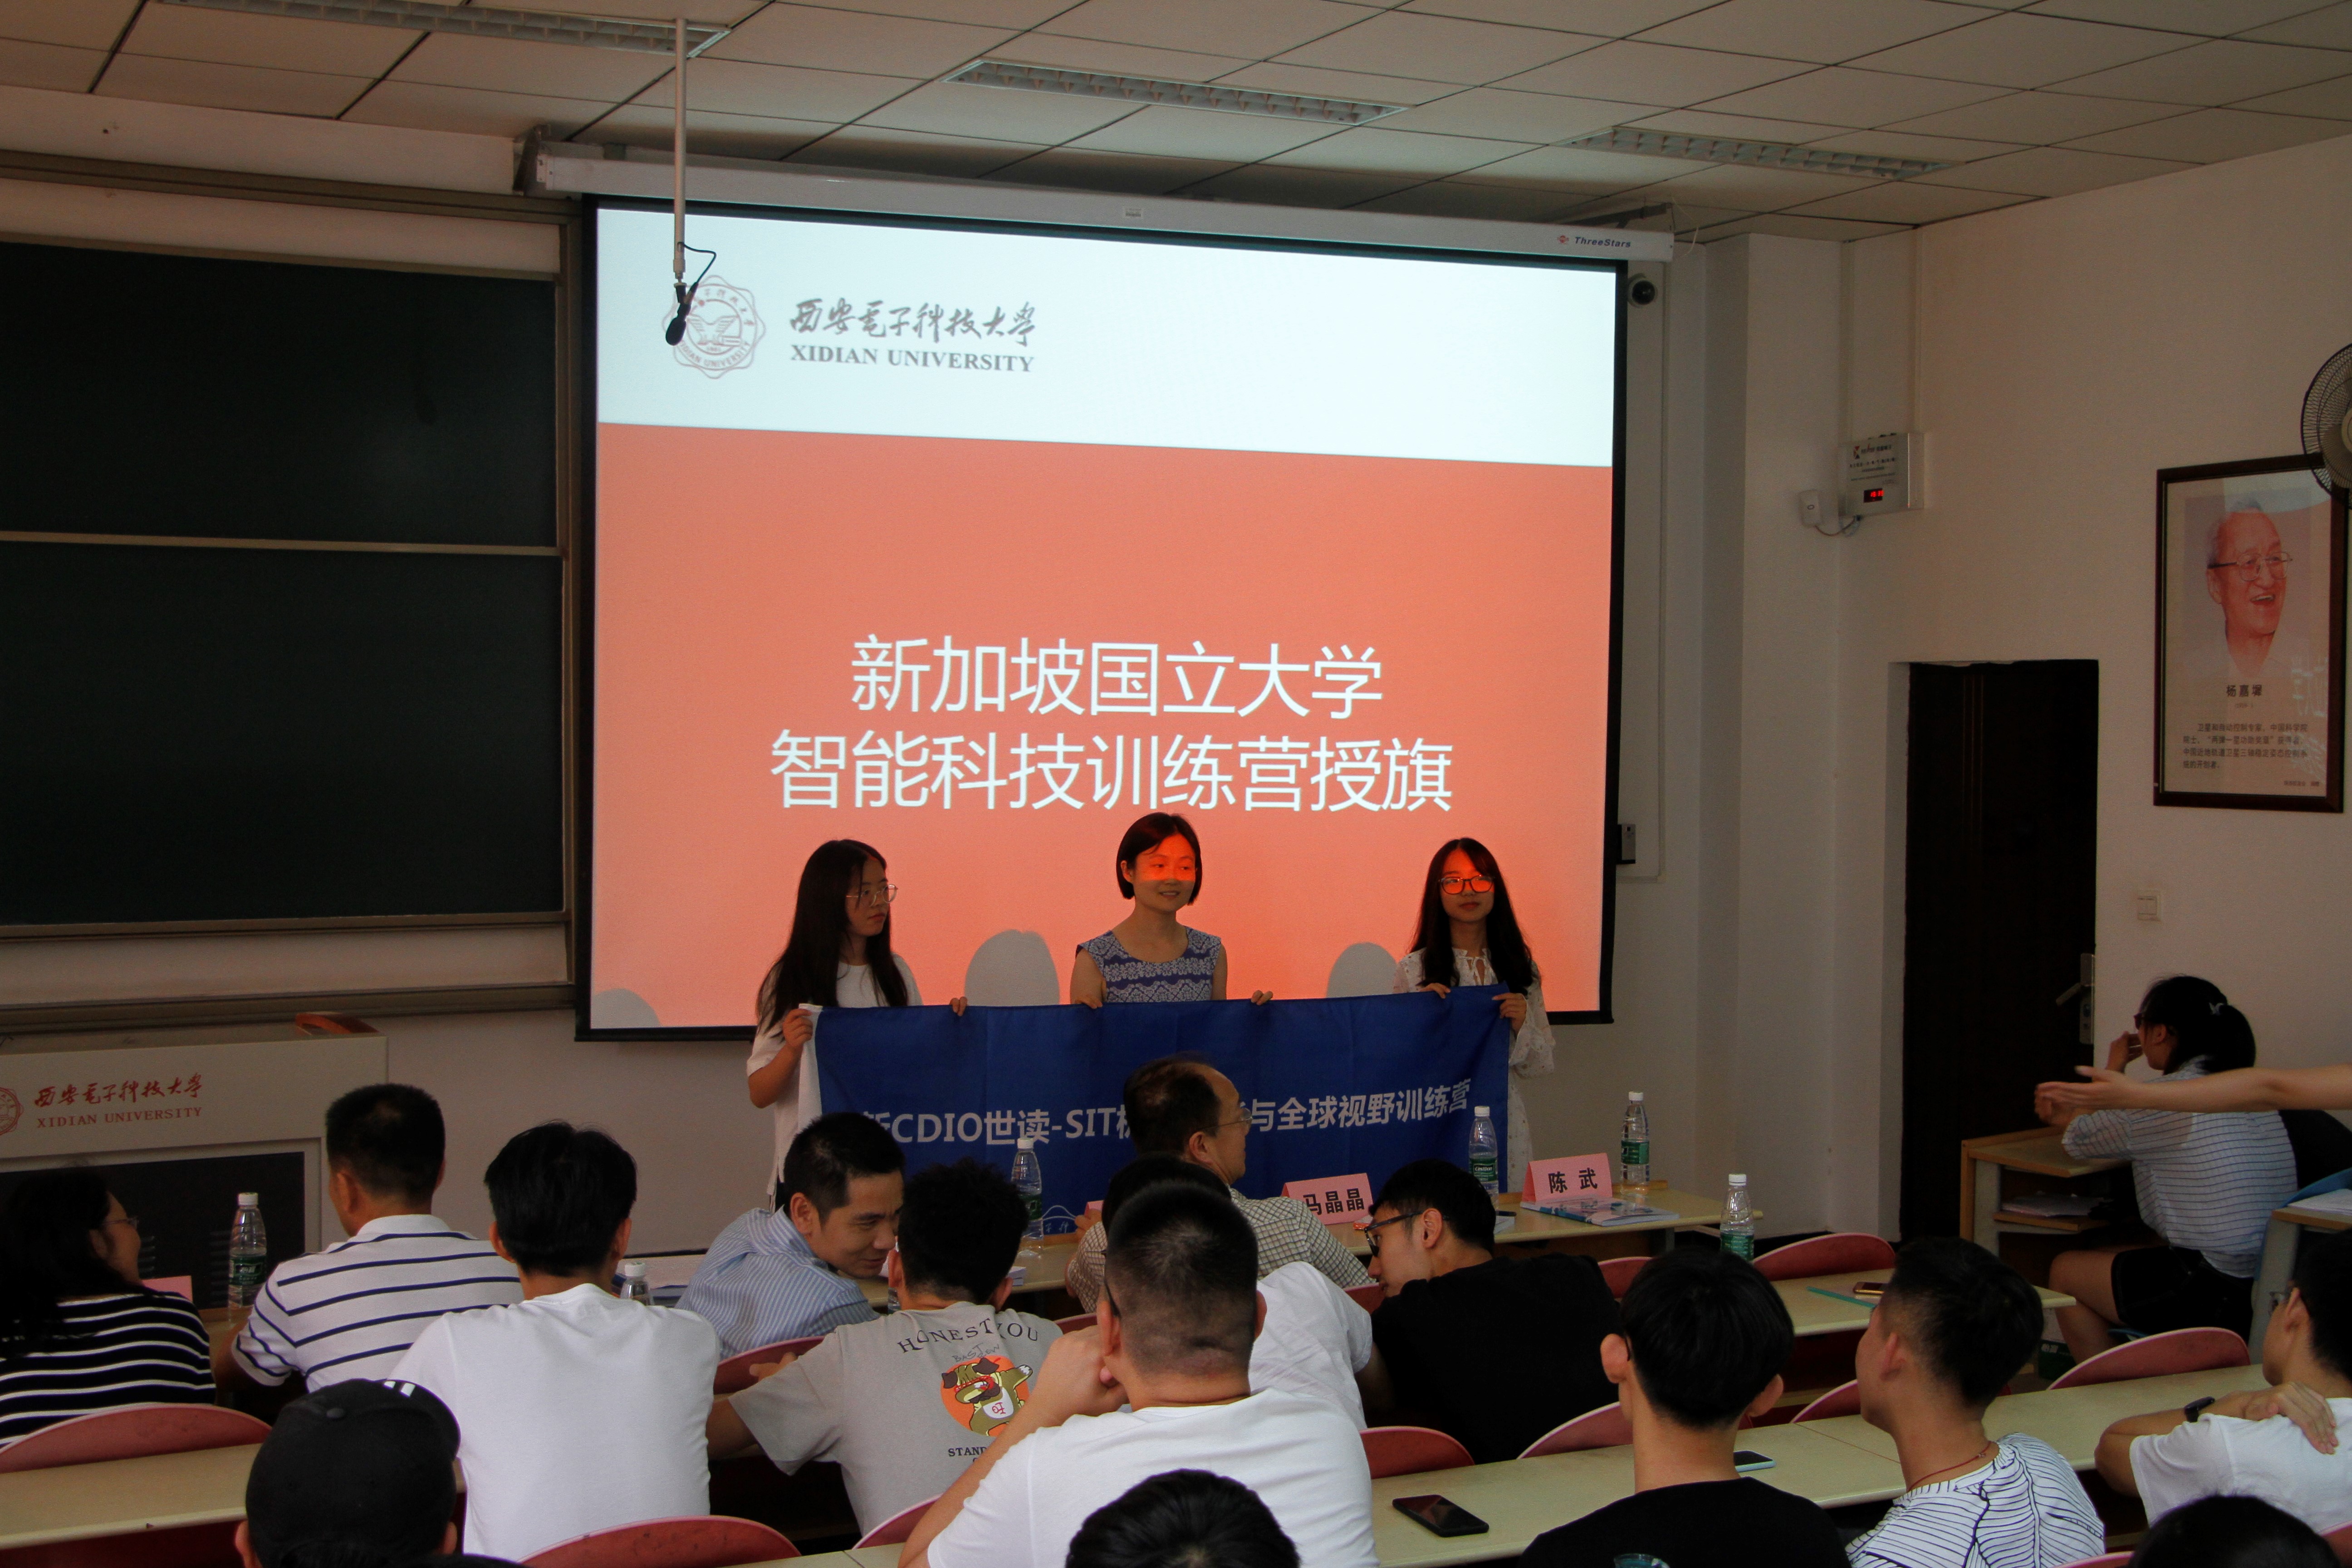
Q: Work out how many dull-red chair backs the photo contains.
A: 14